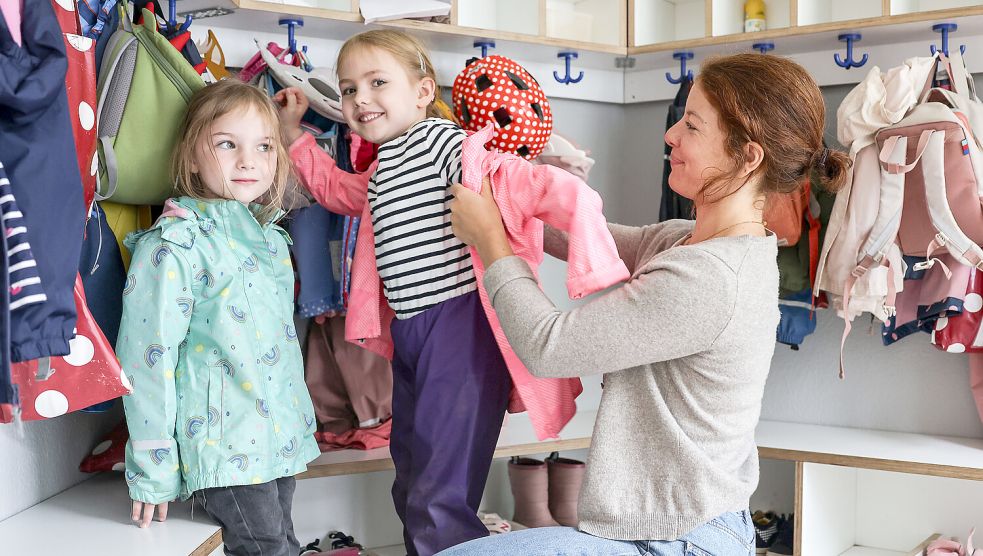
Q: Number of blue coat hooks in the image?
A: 8